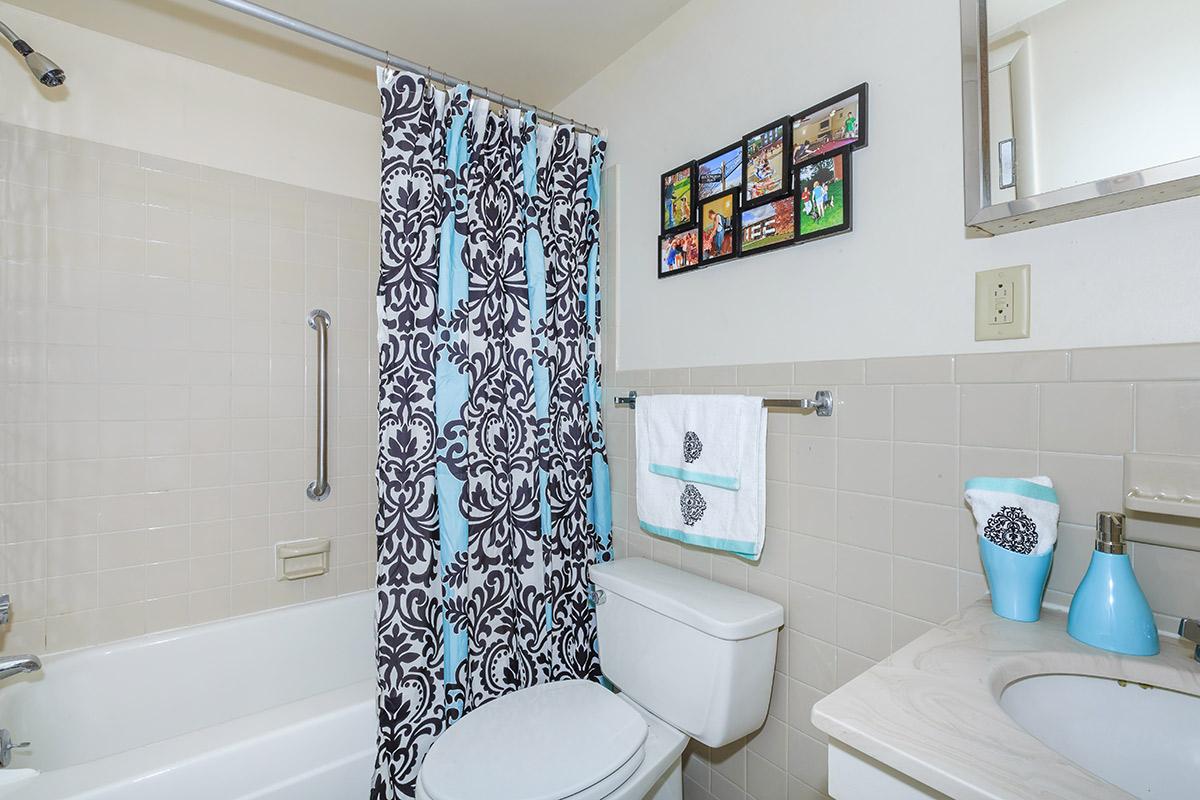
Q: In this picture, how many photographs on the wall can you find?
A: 8